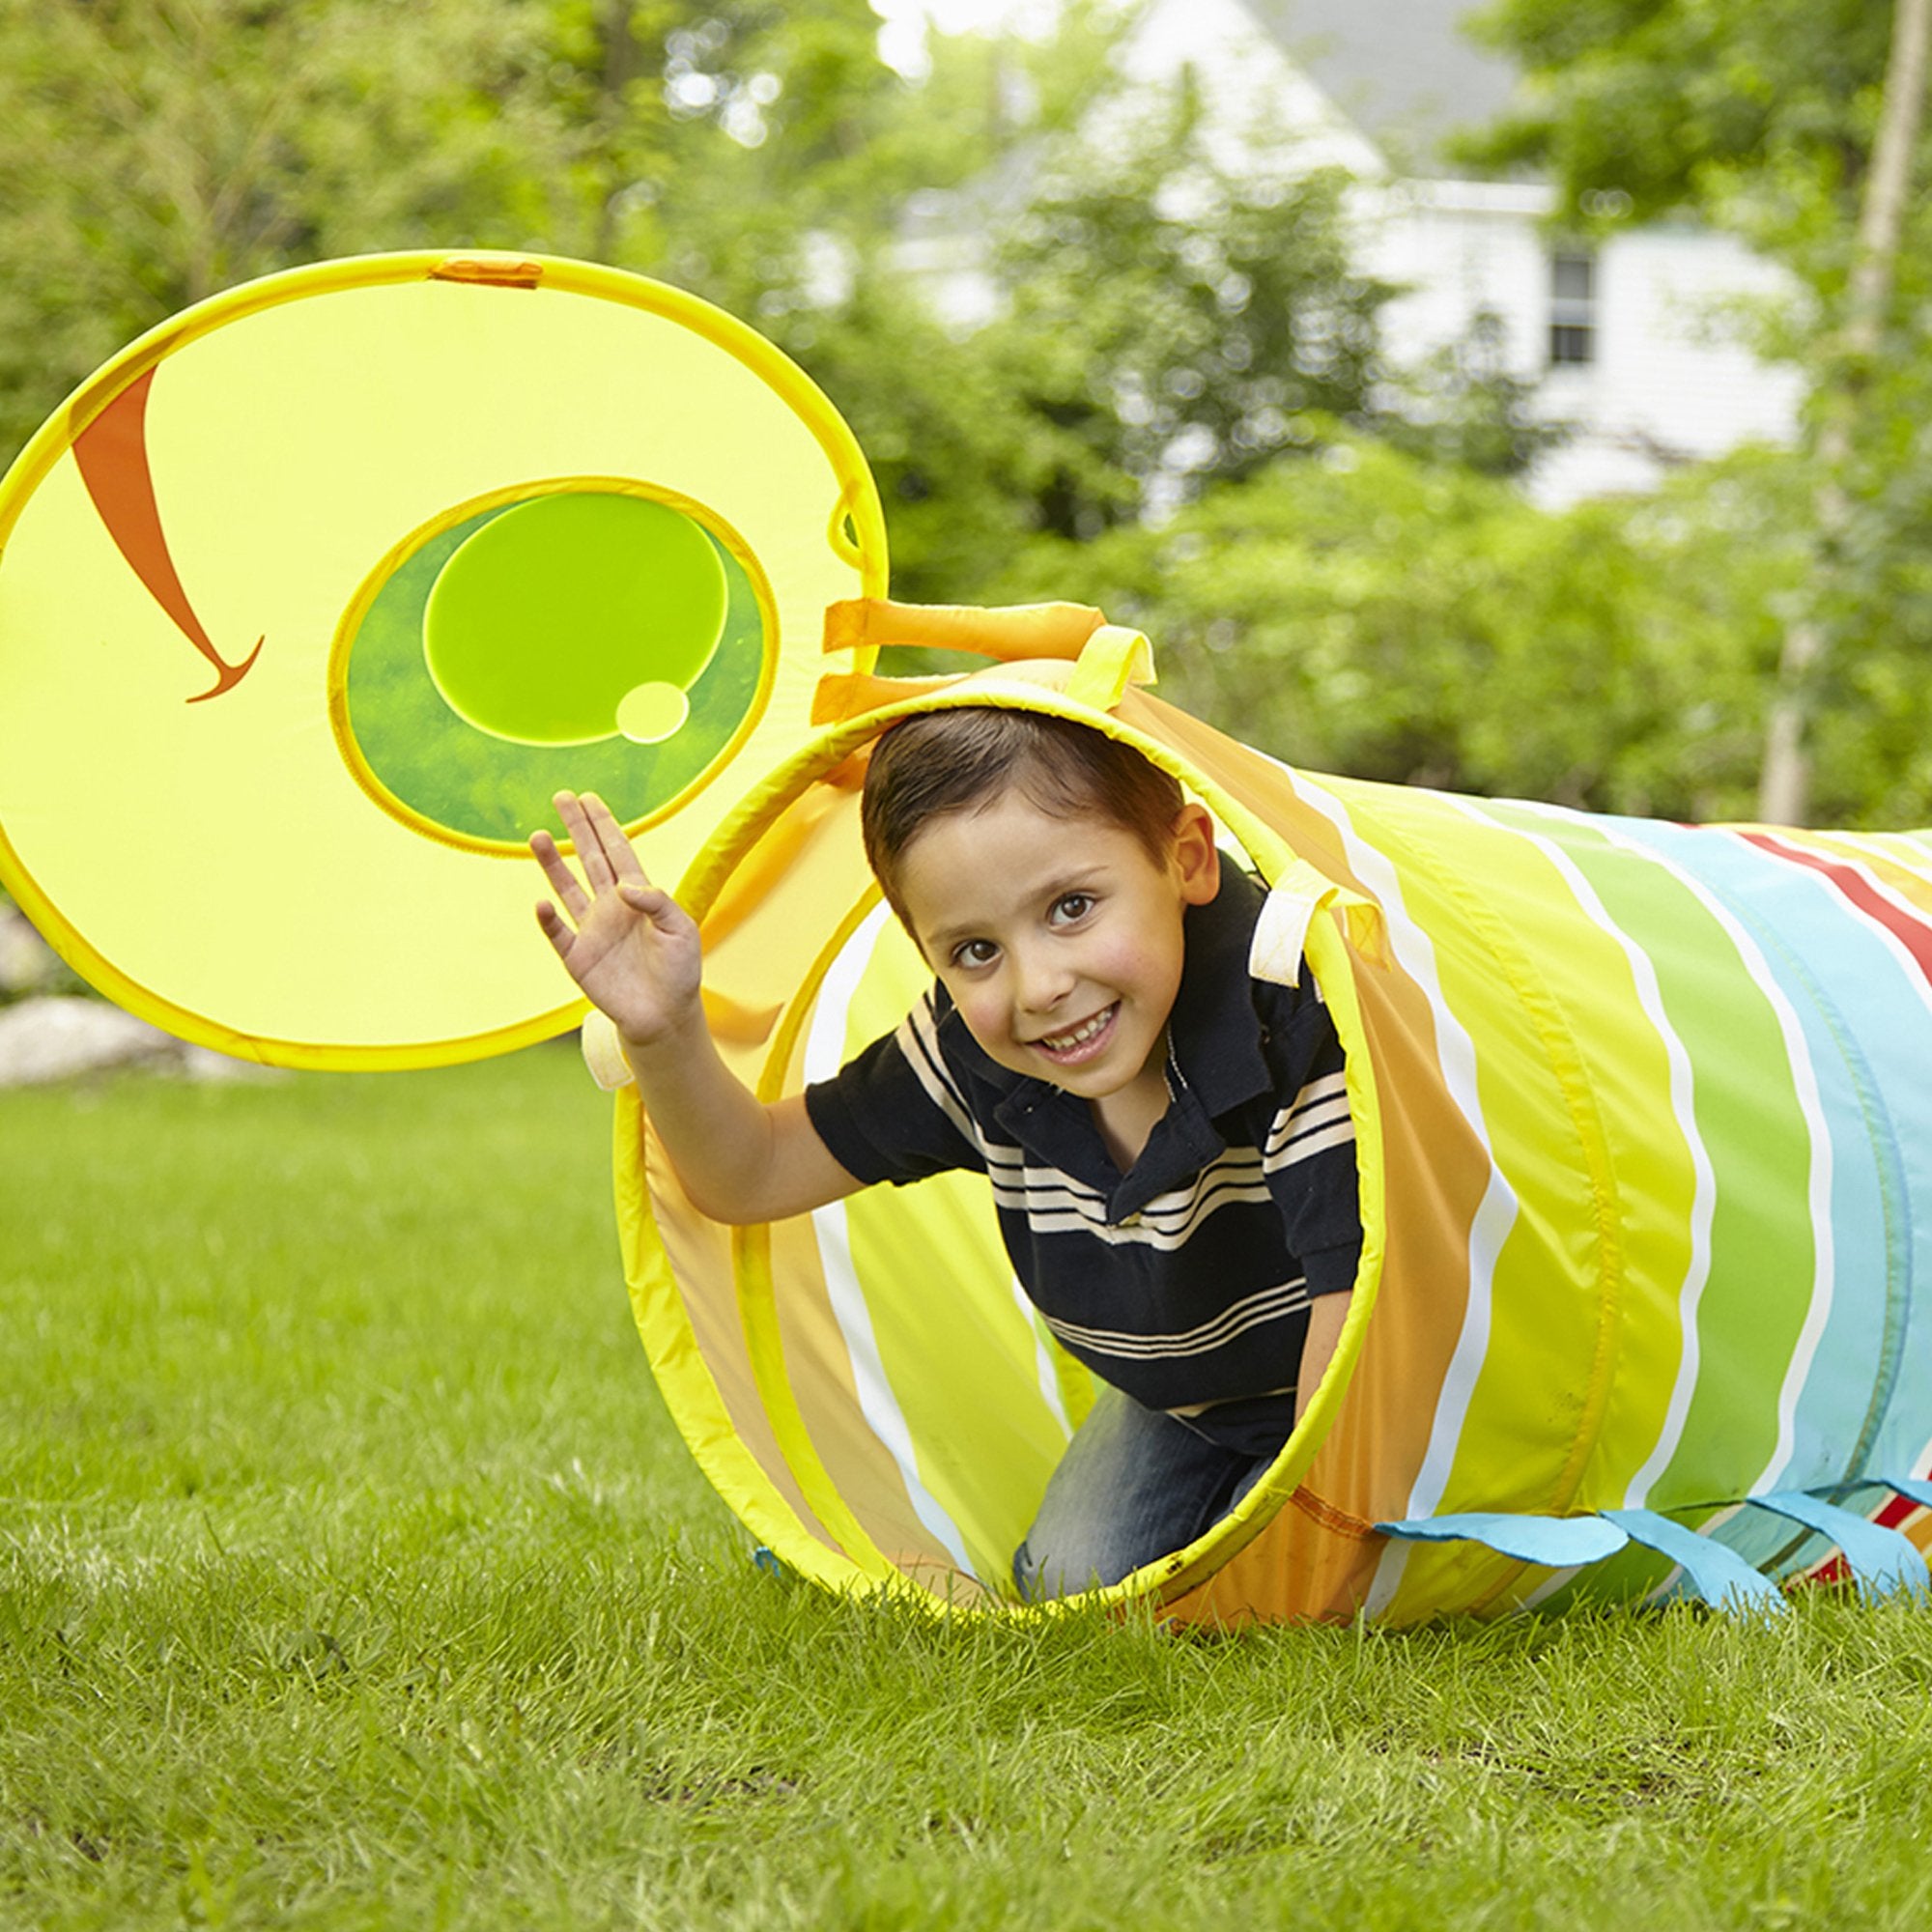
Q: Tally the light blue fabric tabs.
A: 4